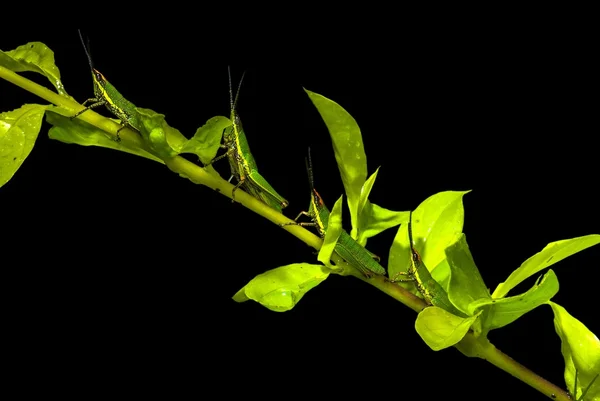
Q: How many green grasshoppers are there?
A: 4